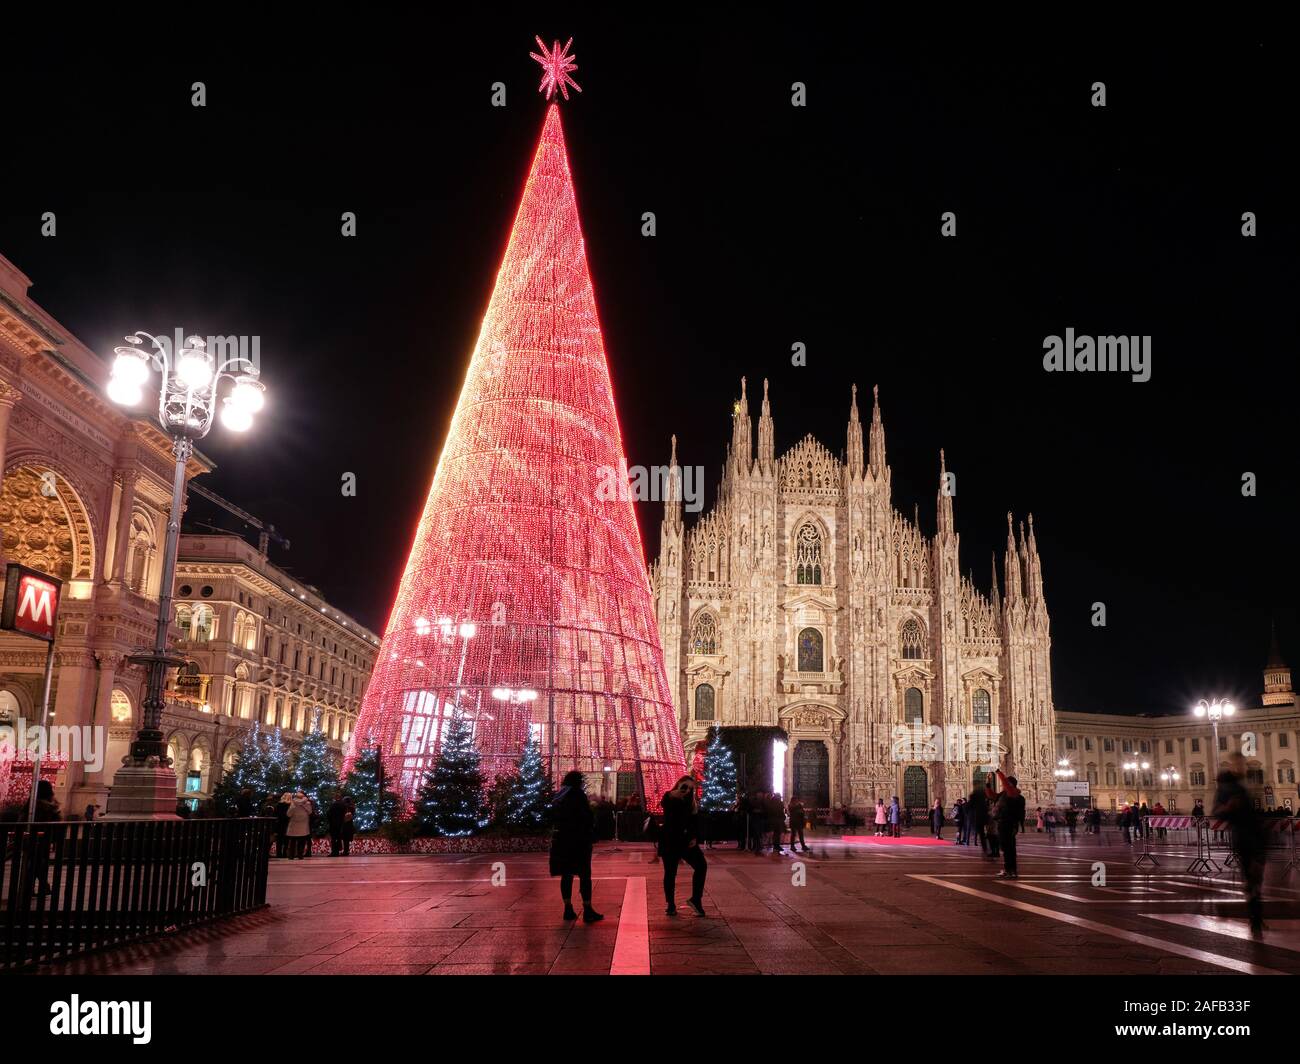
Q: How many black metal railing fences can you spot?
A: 1